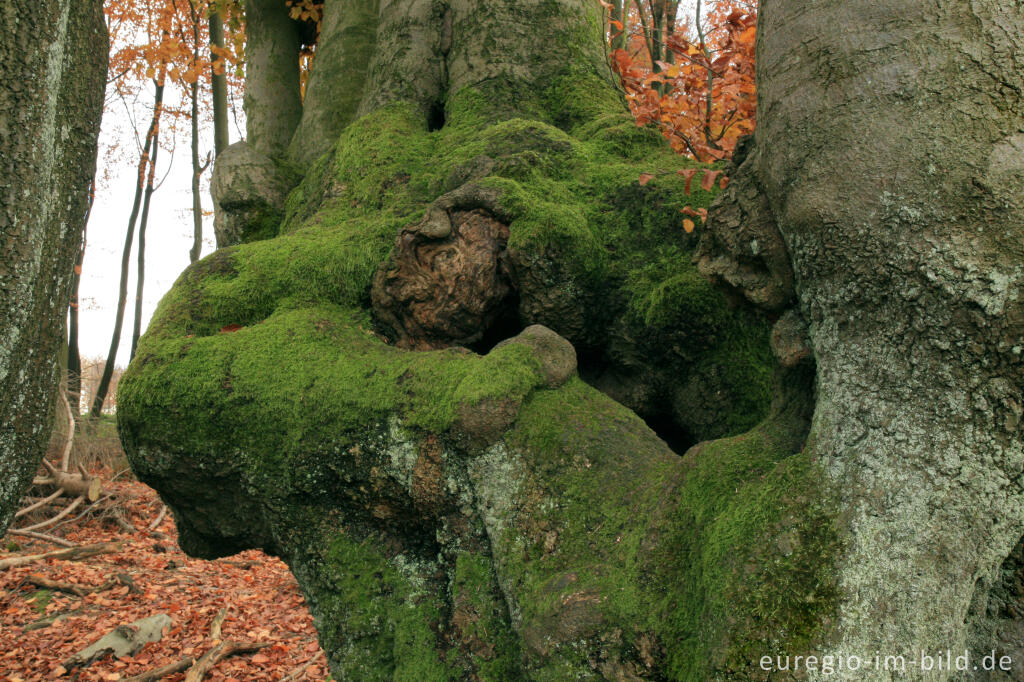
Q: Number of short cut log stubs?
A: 1